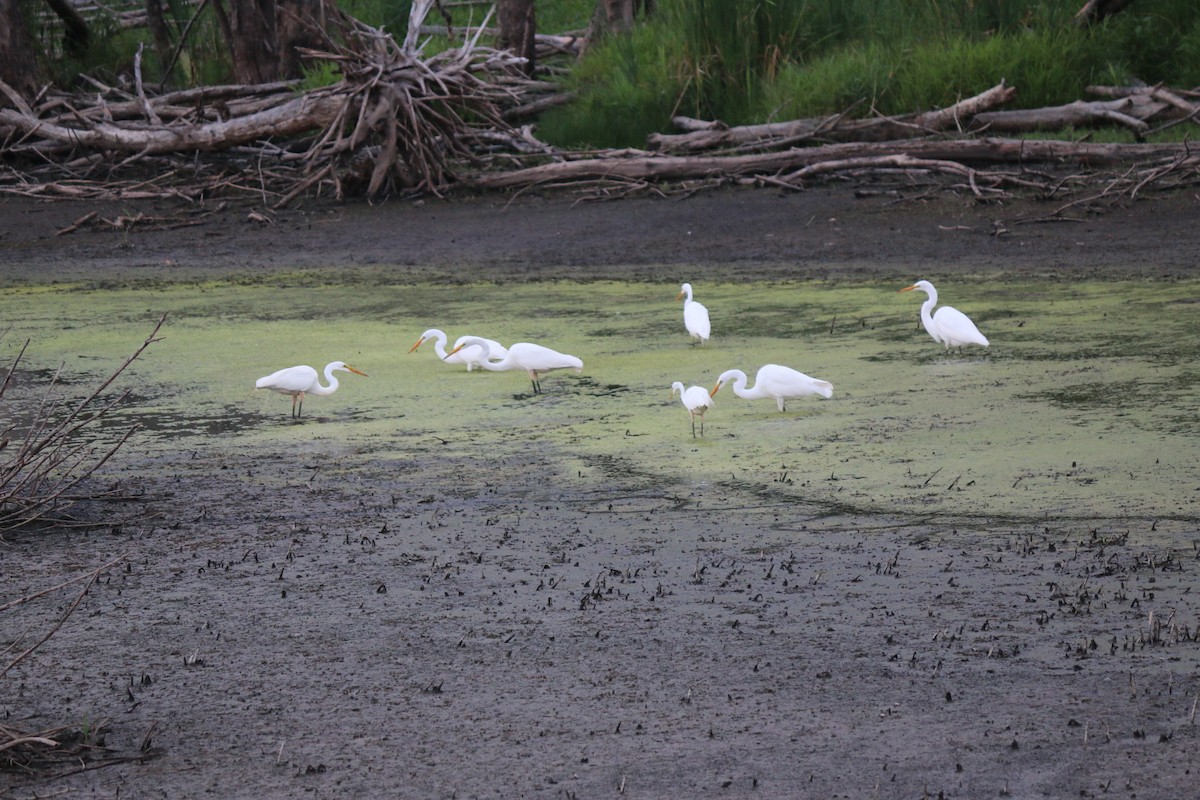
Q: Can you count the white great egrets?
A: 7